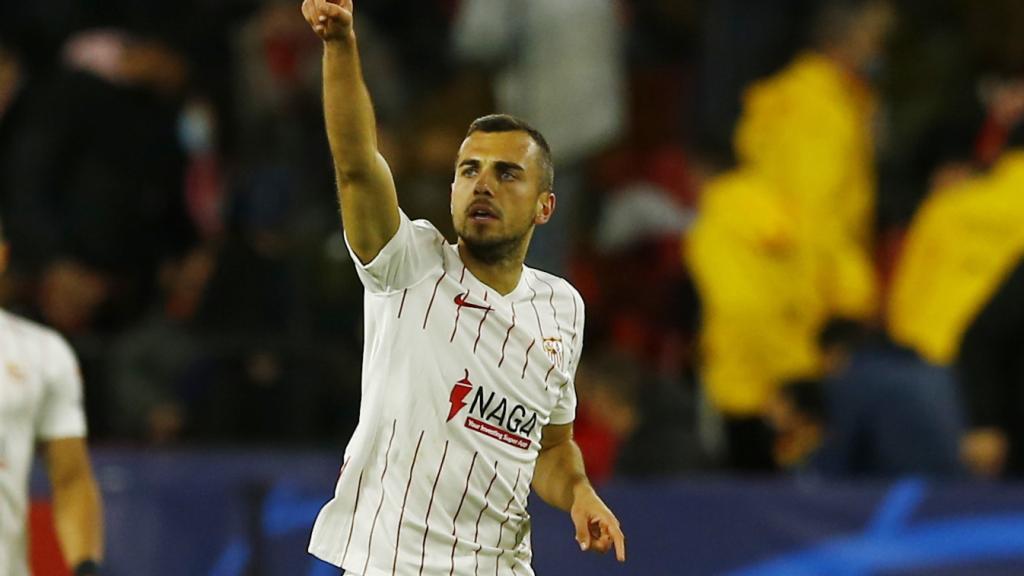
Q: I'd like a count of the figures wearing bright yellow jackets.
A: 3